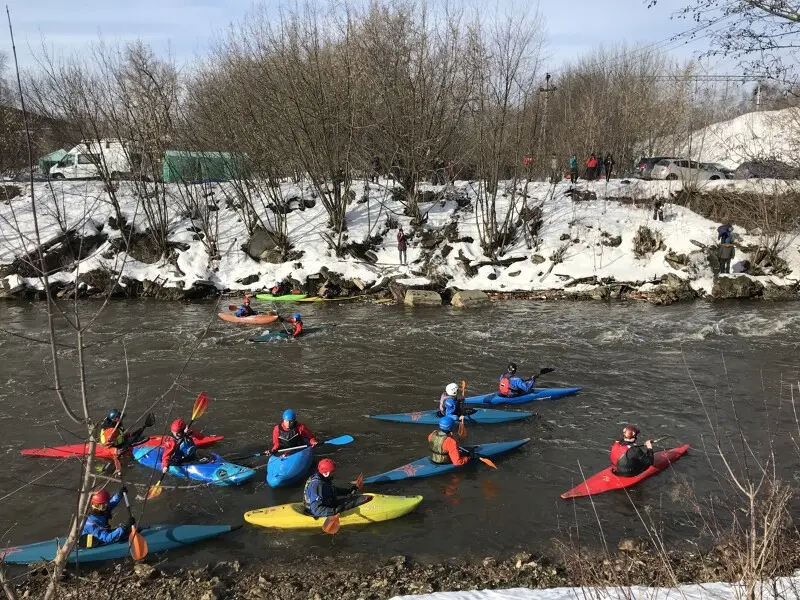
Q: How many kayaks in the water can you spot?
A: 13